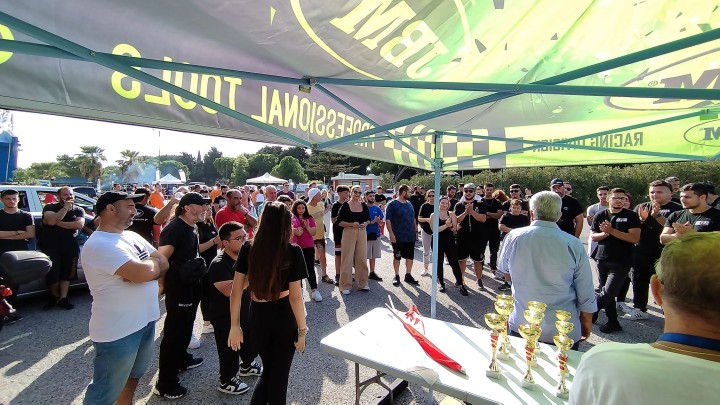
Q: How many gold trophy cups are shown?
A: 9